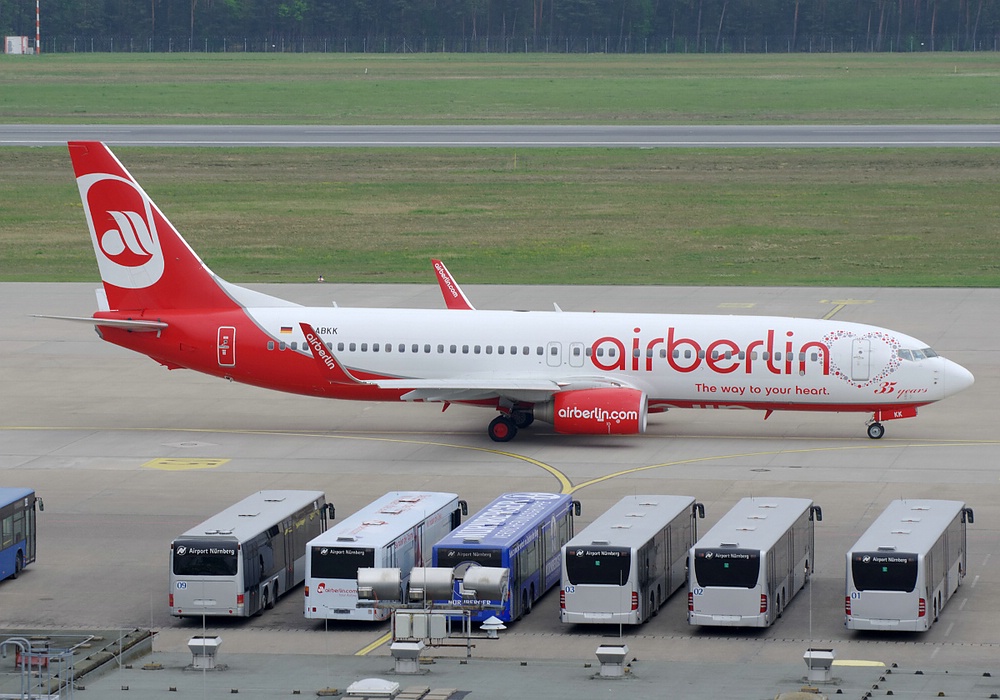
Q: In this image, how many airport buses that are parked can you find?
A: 7